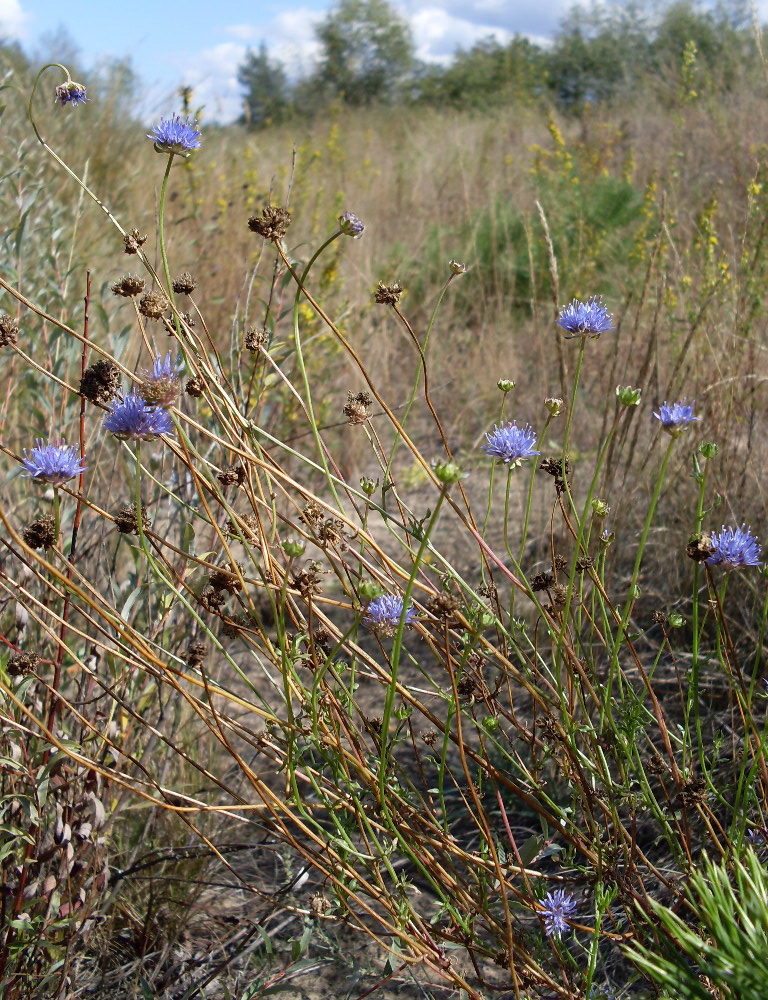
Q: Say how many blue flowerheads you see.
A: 12